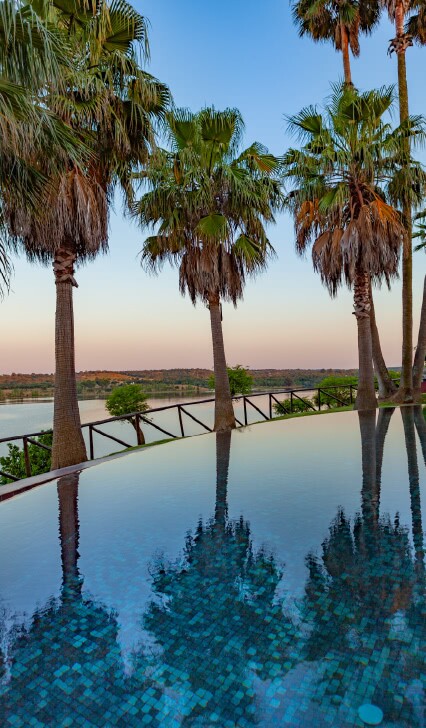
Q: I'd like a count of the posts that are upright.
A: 9